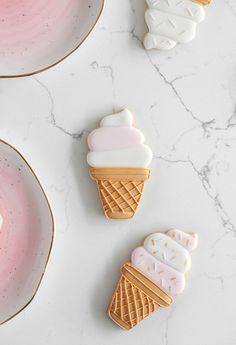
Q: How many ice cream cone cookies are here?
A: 3